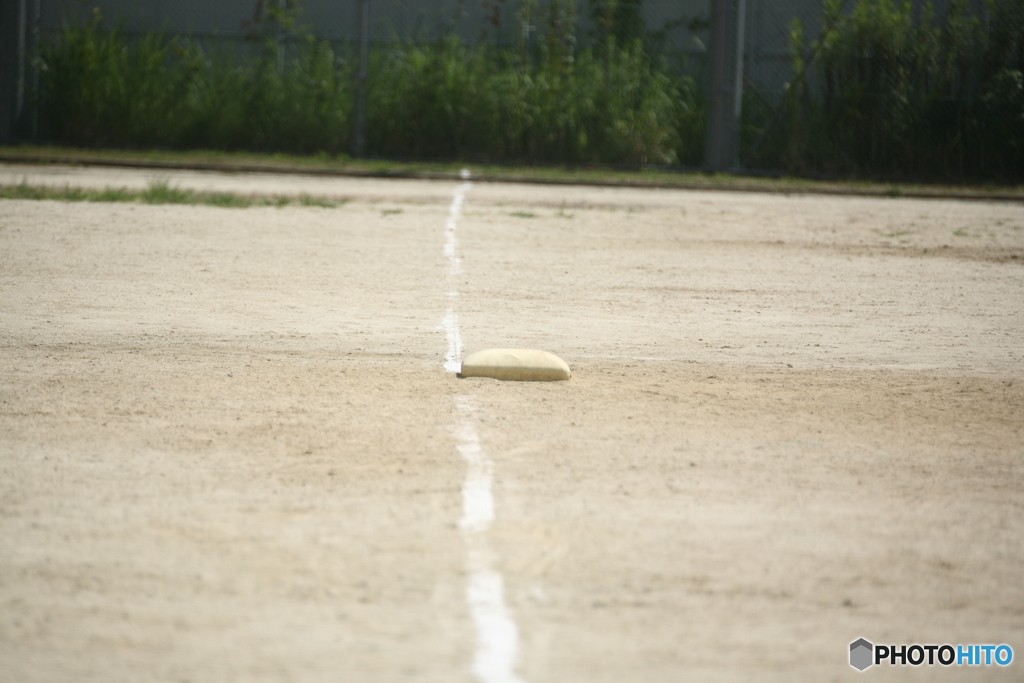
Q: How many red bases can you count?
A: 0